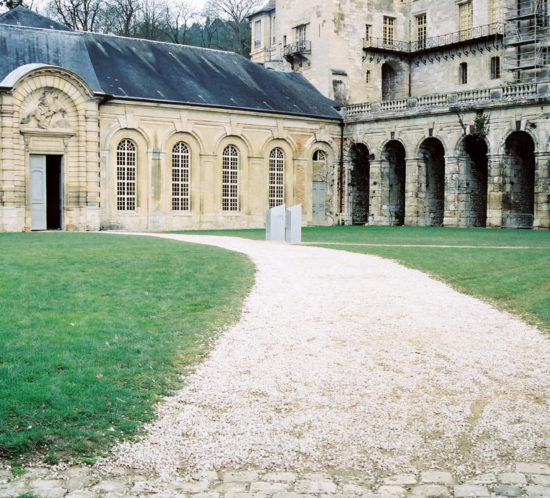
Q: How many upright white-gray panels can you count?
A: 2